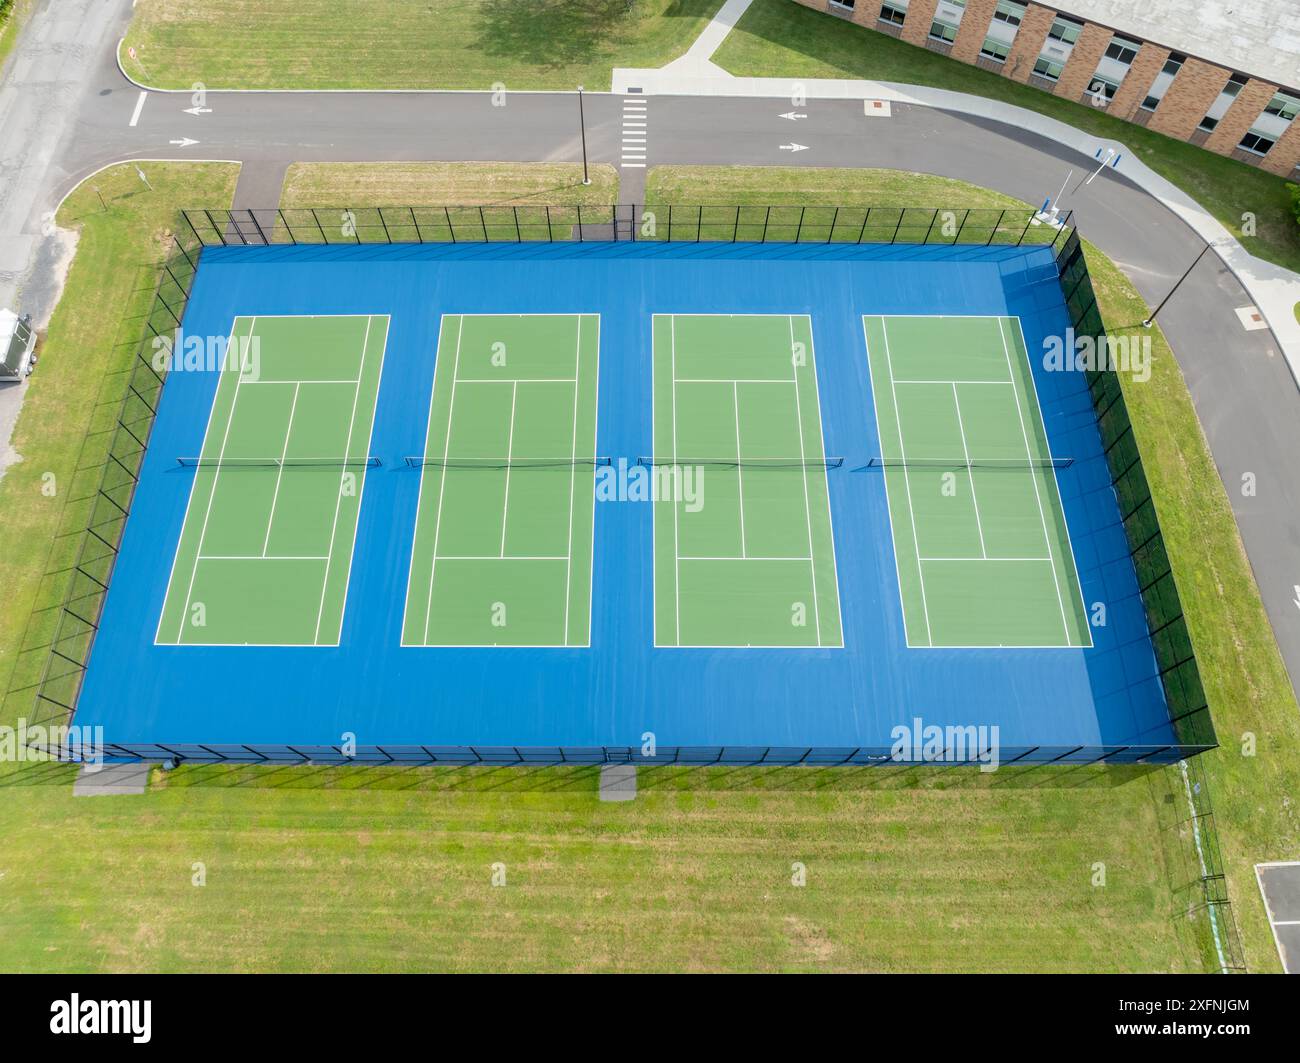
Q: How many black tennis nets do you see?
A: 4